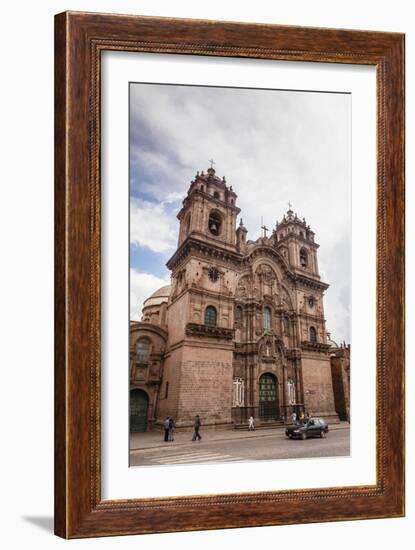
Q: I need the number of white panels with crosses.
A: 2